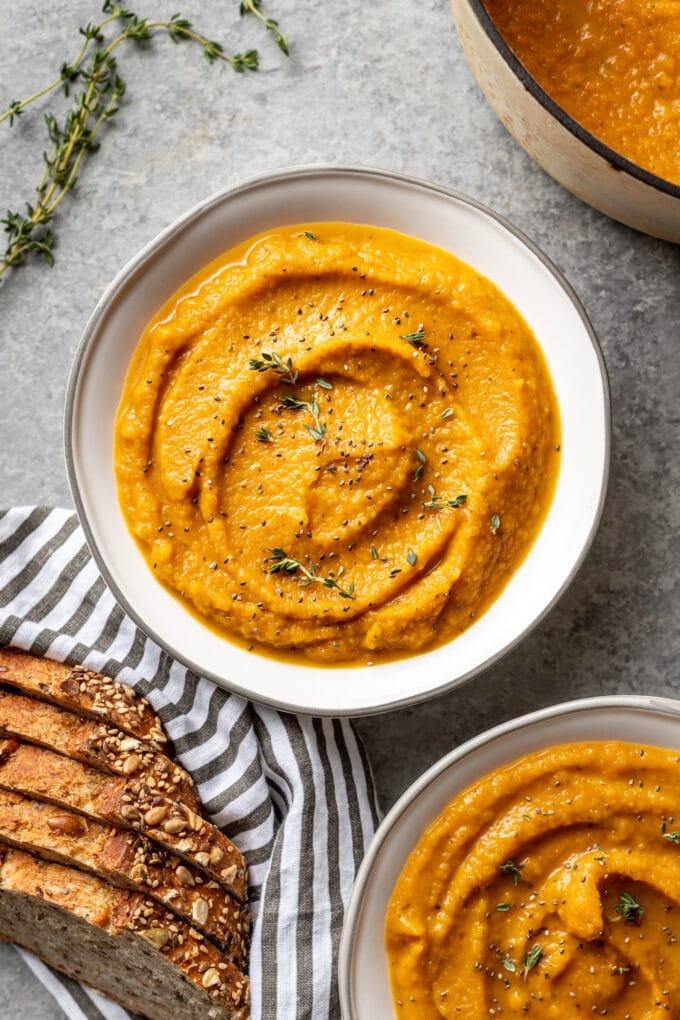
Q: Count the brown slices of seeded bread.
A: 5